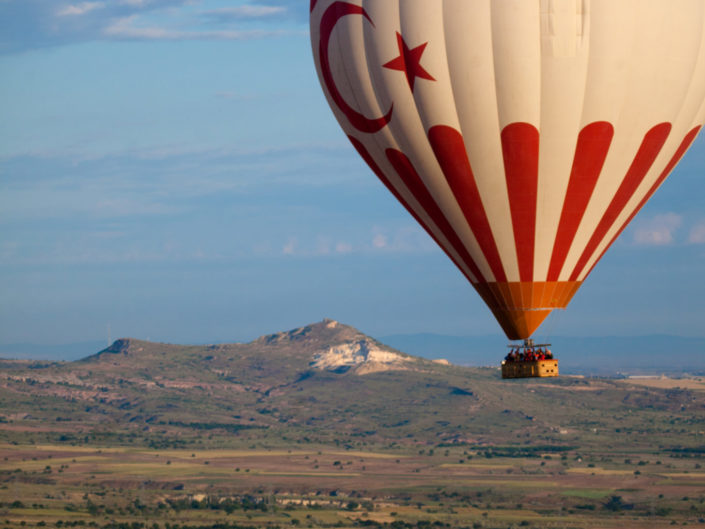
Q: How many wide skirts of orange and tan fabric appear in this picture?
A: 1